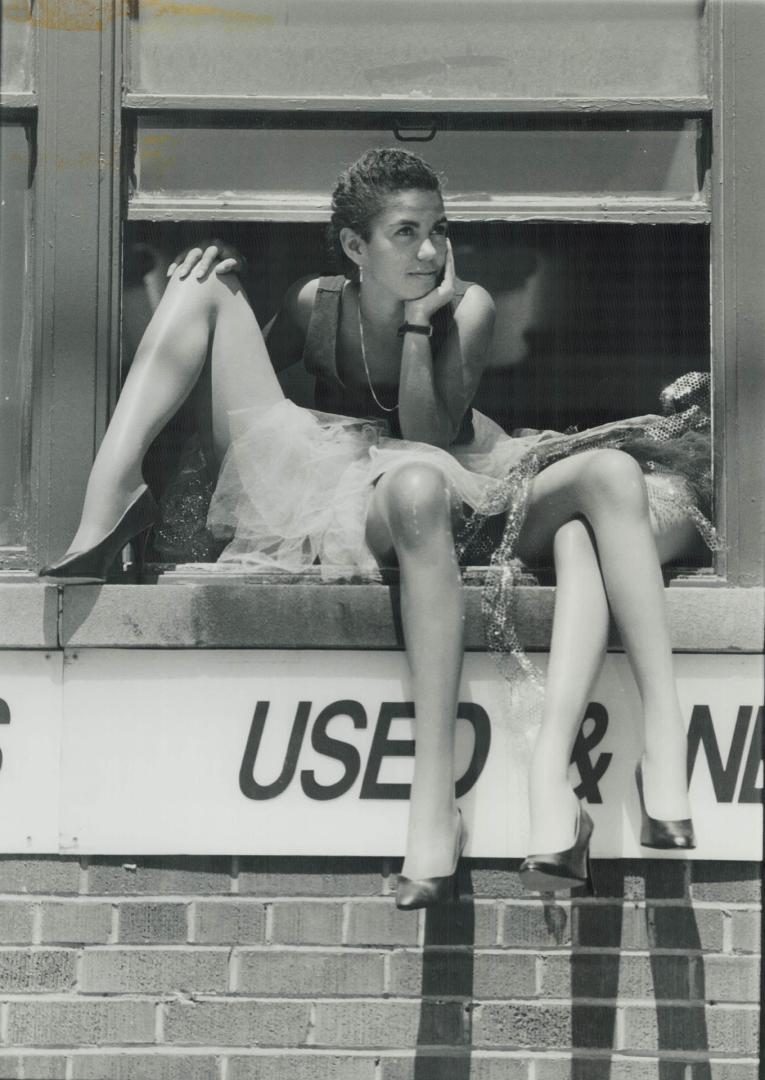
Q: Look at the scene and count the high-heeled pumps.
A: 4